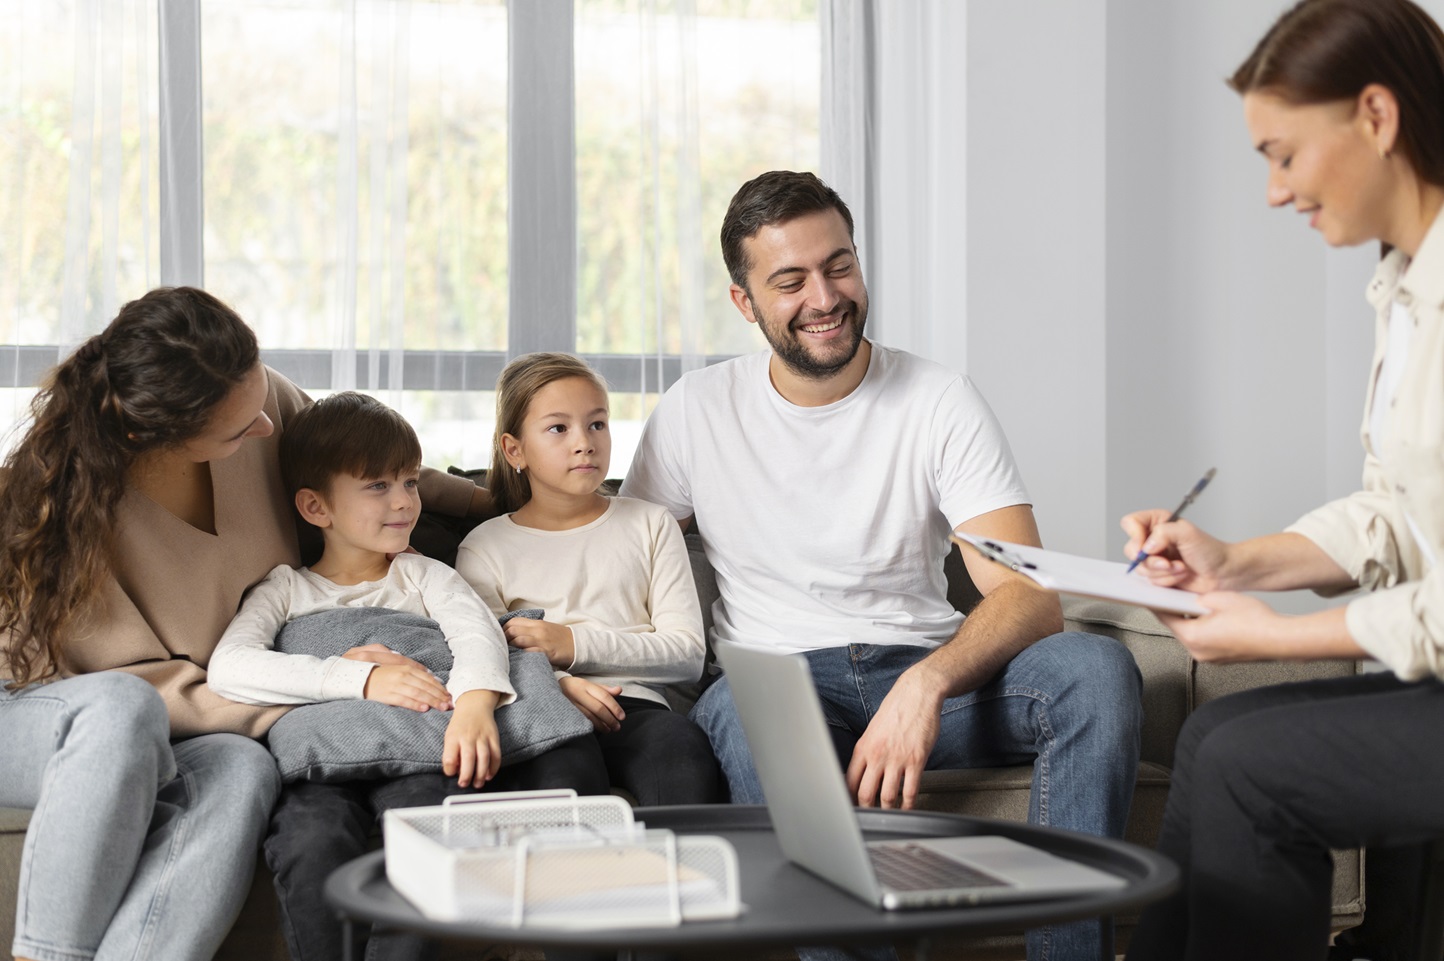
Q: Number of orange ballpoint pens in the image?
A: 0